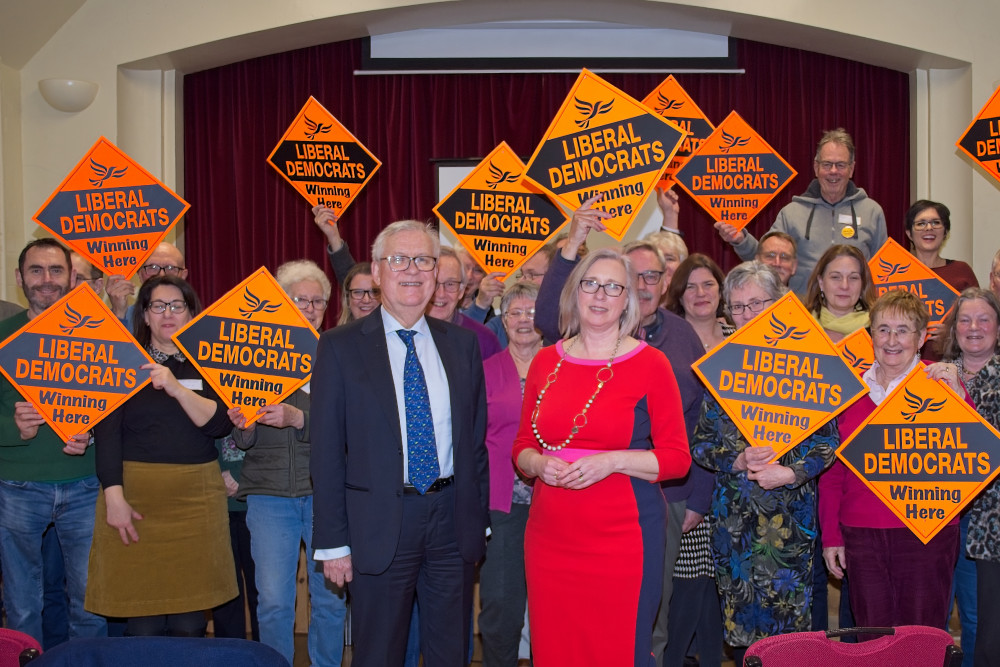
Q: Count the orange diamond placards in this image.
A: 13